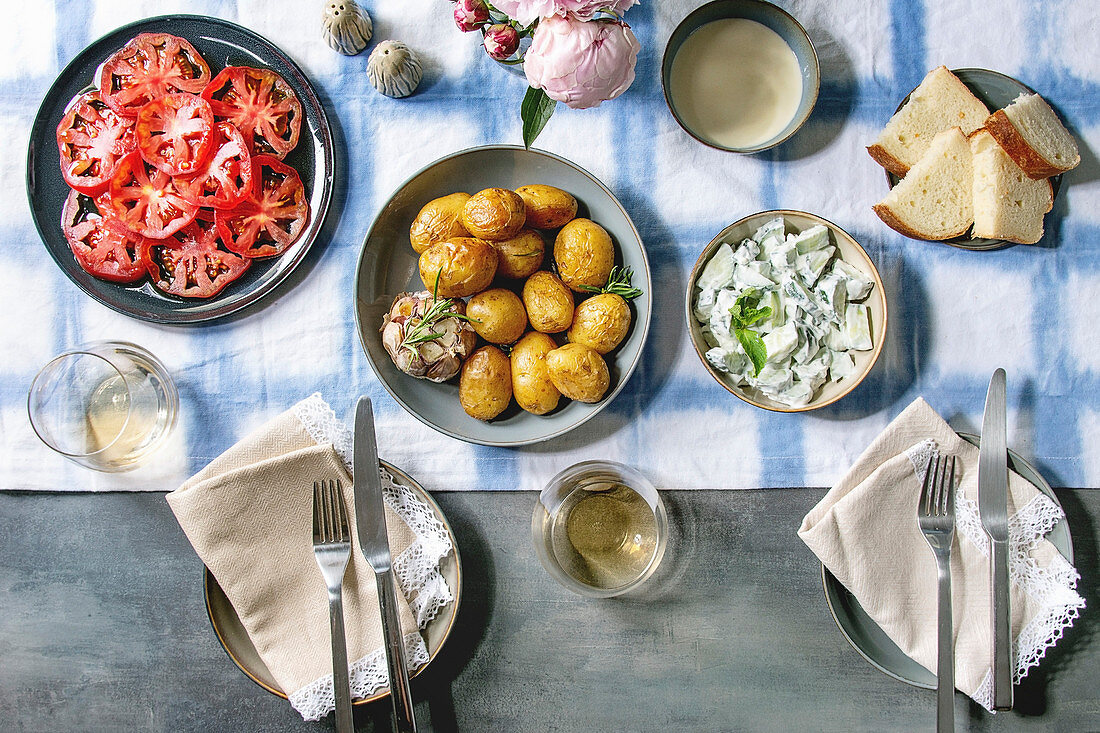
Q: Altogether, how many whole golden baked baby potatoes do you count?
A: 12